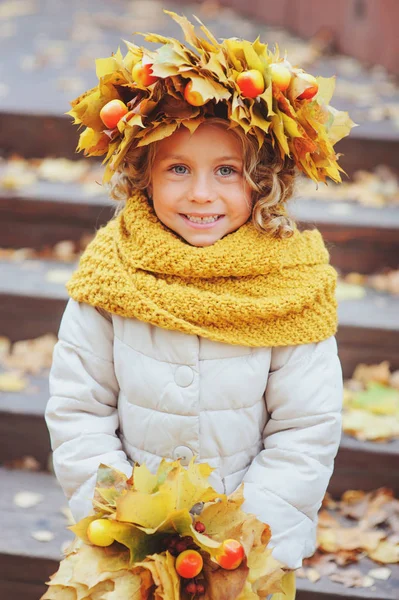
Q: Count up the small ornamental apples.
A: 9